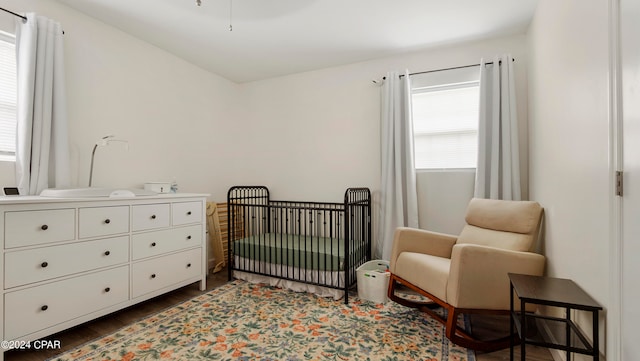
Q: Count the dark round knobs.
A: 12